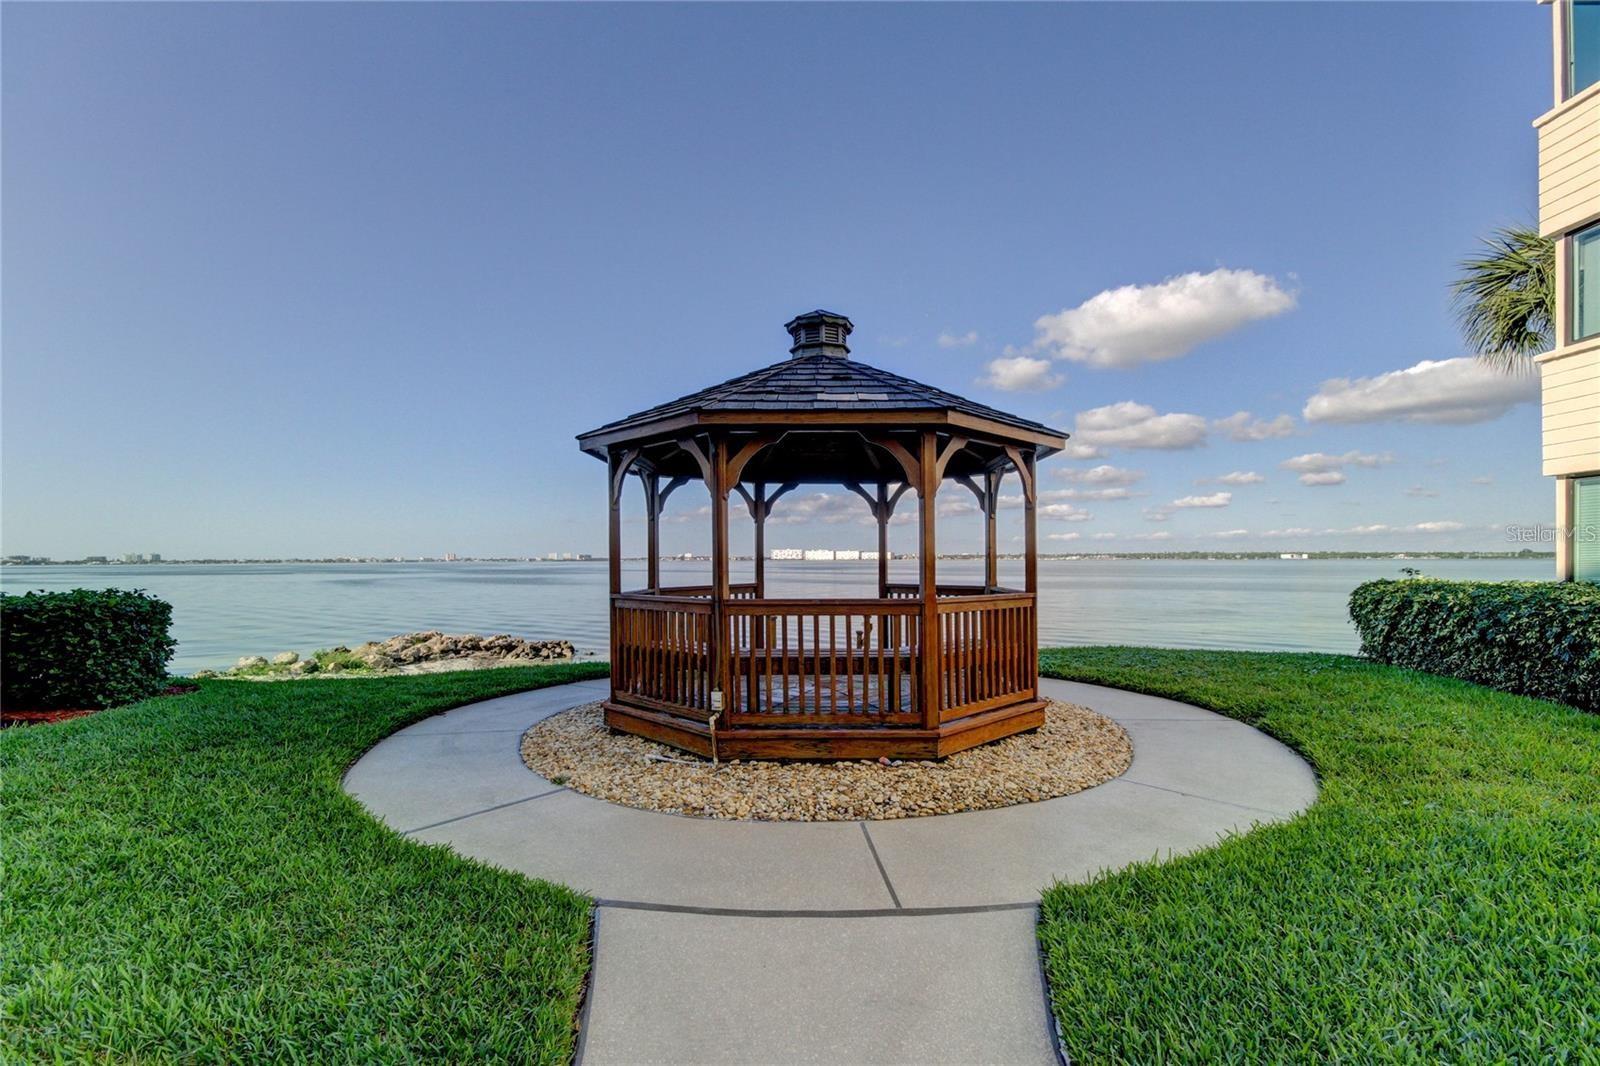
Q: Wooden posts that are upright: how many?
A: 8